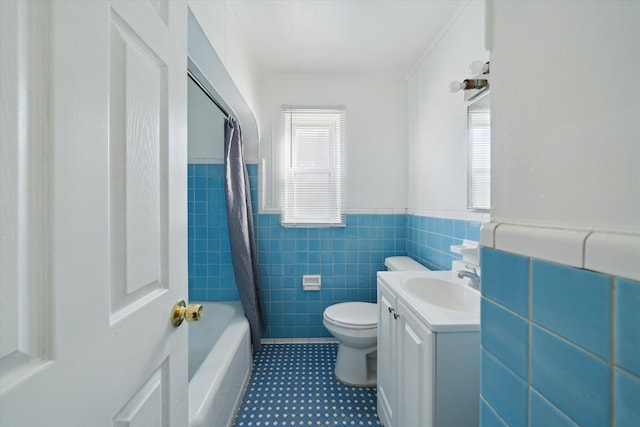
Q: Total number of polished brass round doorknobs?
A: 1